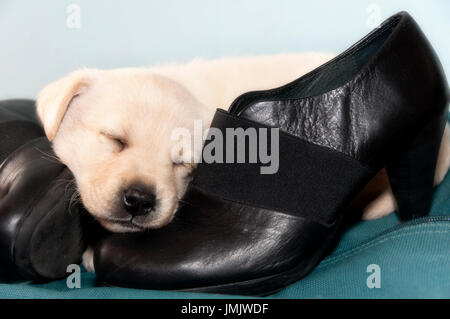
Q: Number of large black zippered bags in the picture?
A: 0